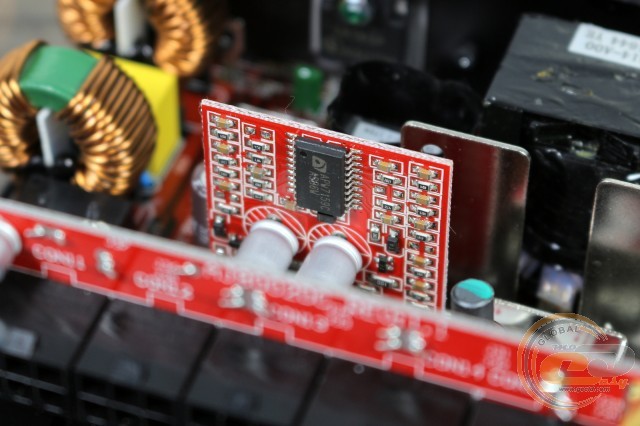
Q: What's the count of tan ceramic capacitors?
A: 12